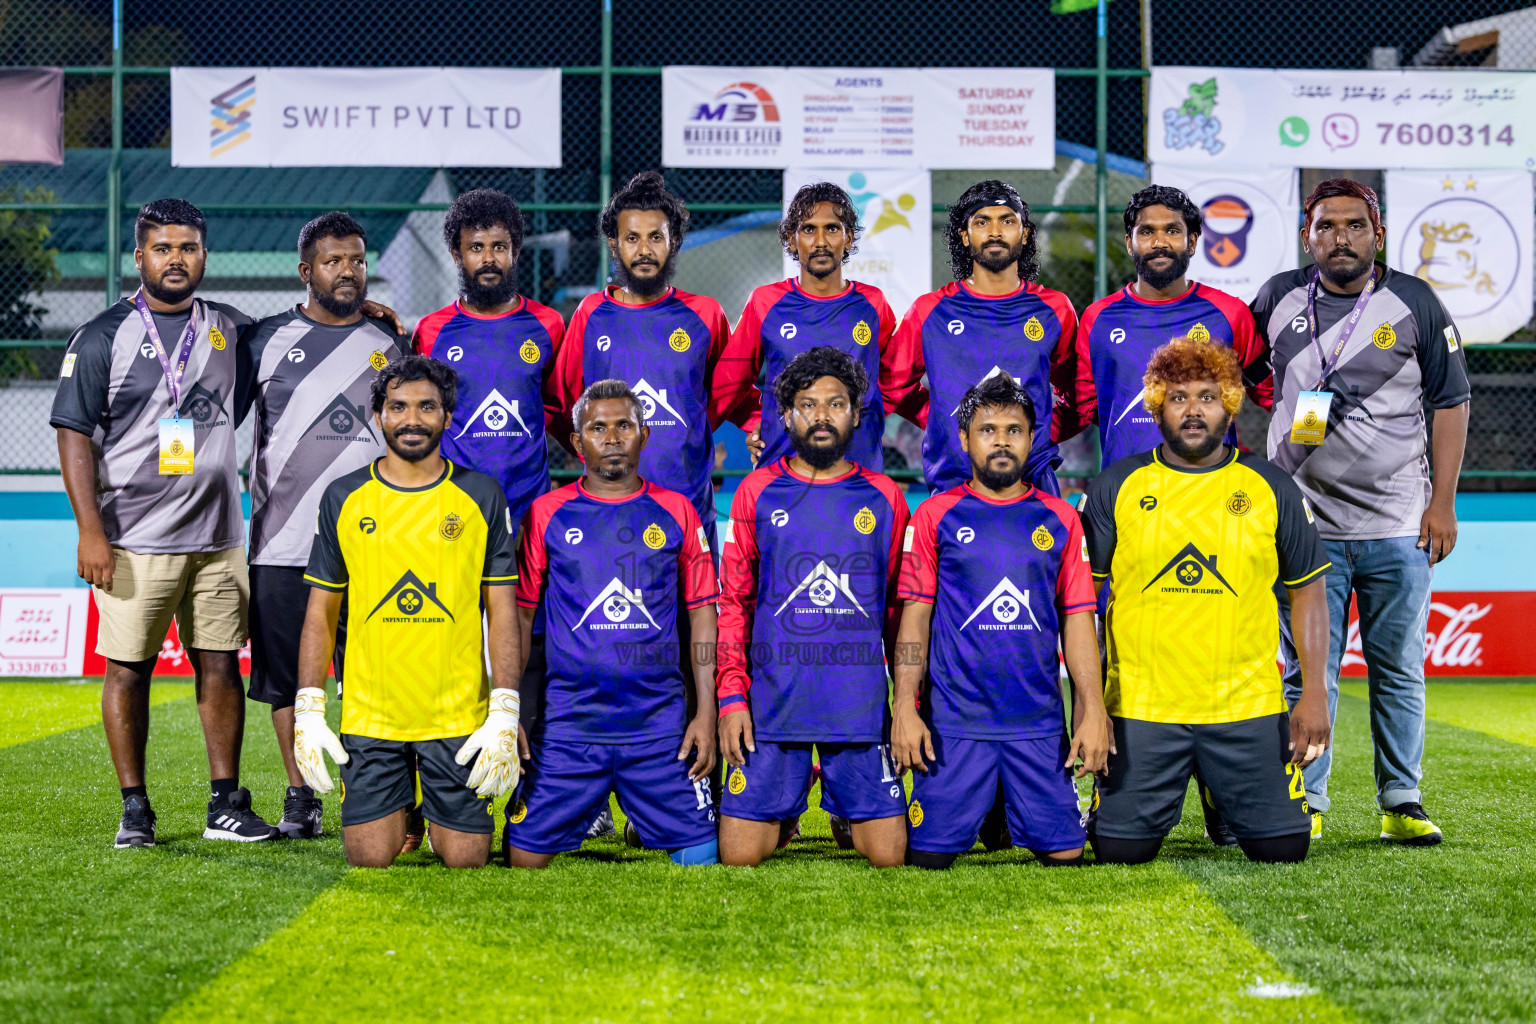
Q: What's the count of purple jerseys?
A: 8